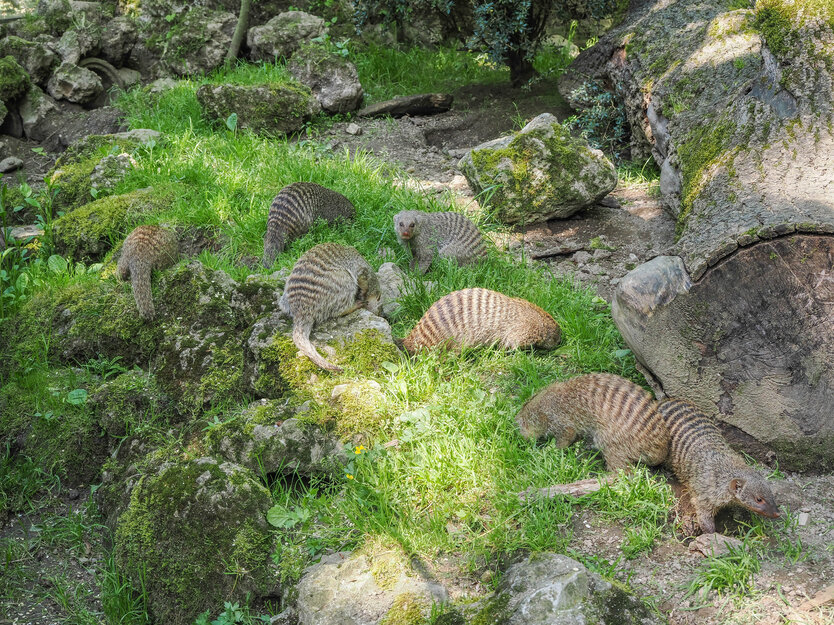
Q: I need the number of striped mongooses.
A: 7